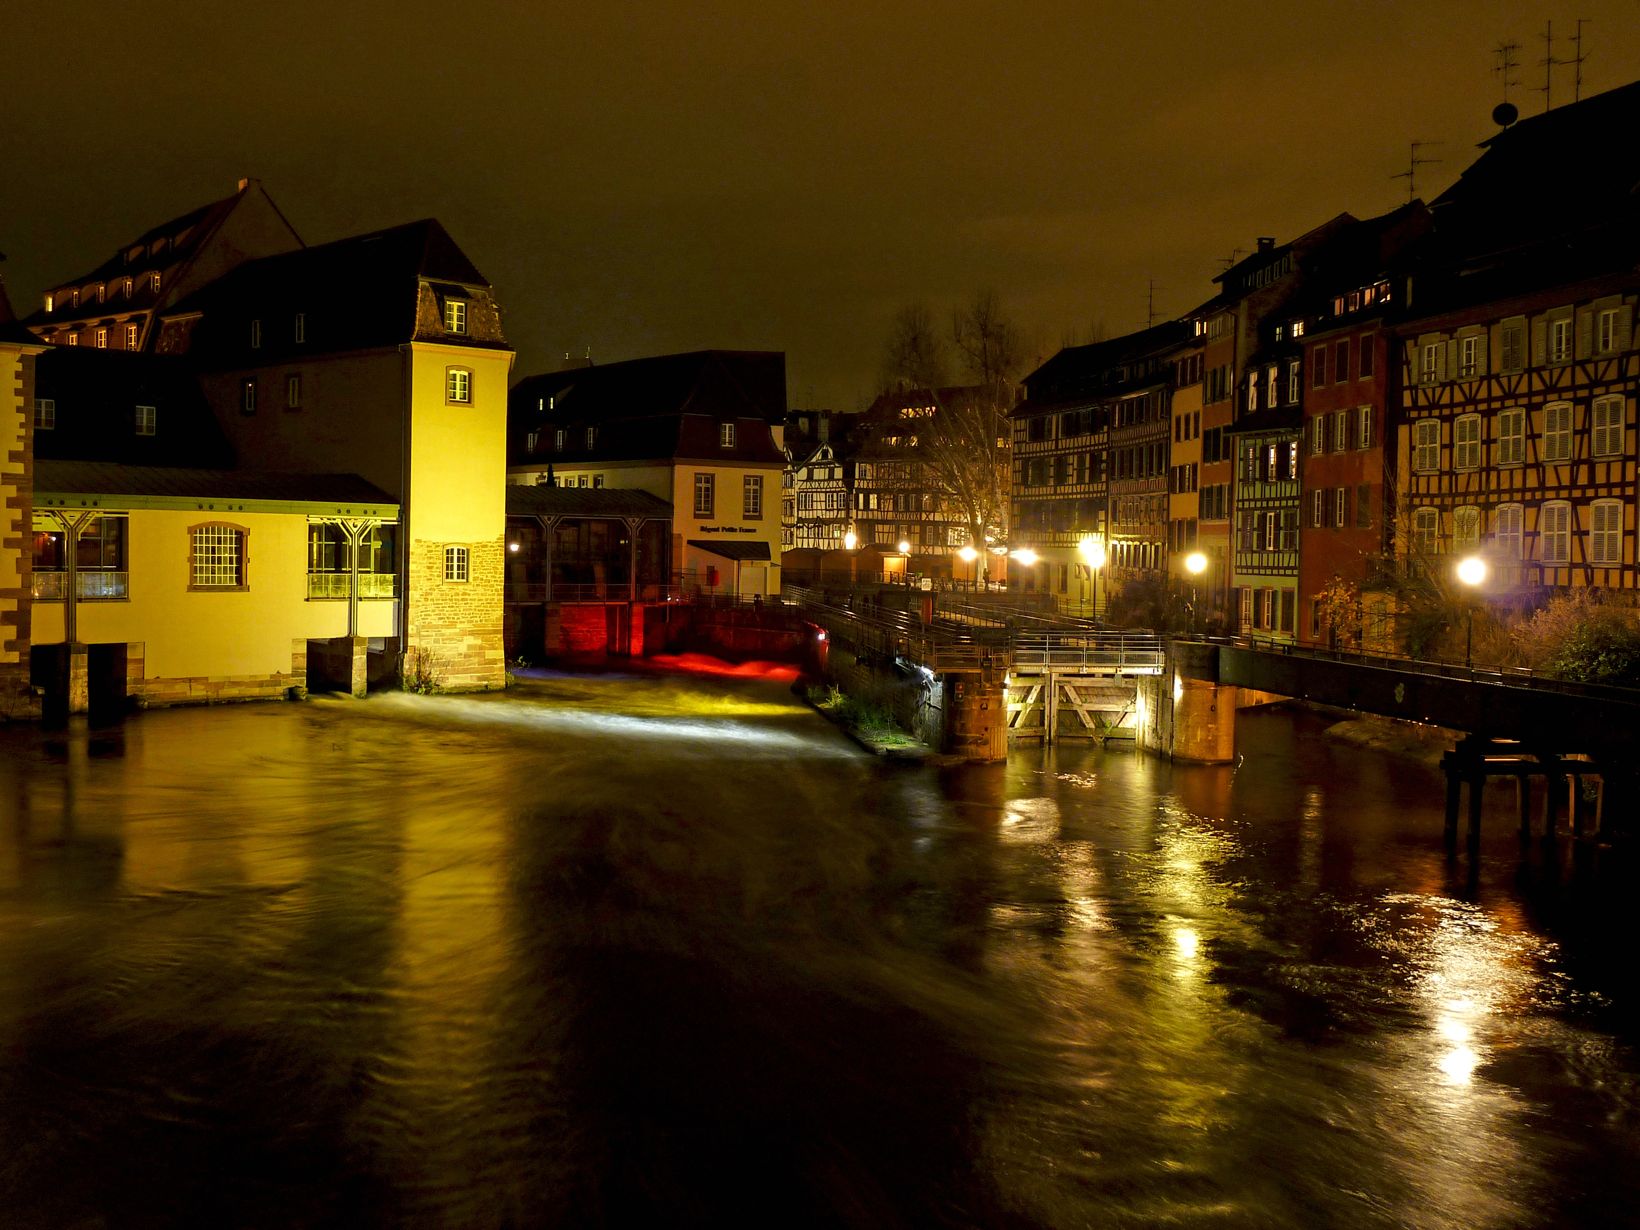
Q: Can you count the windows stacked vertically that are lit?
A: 3